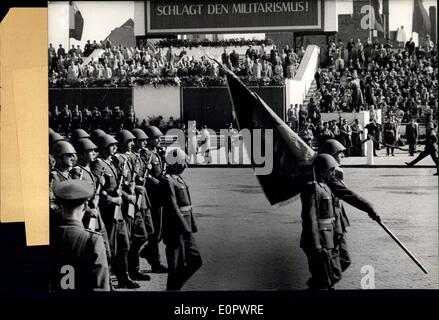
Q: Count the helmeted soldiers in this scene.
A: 12